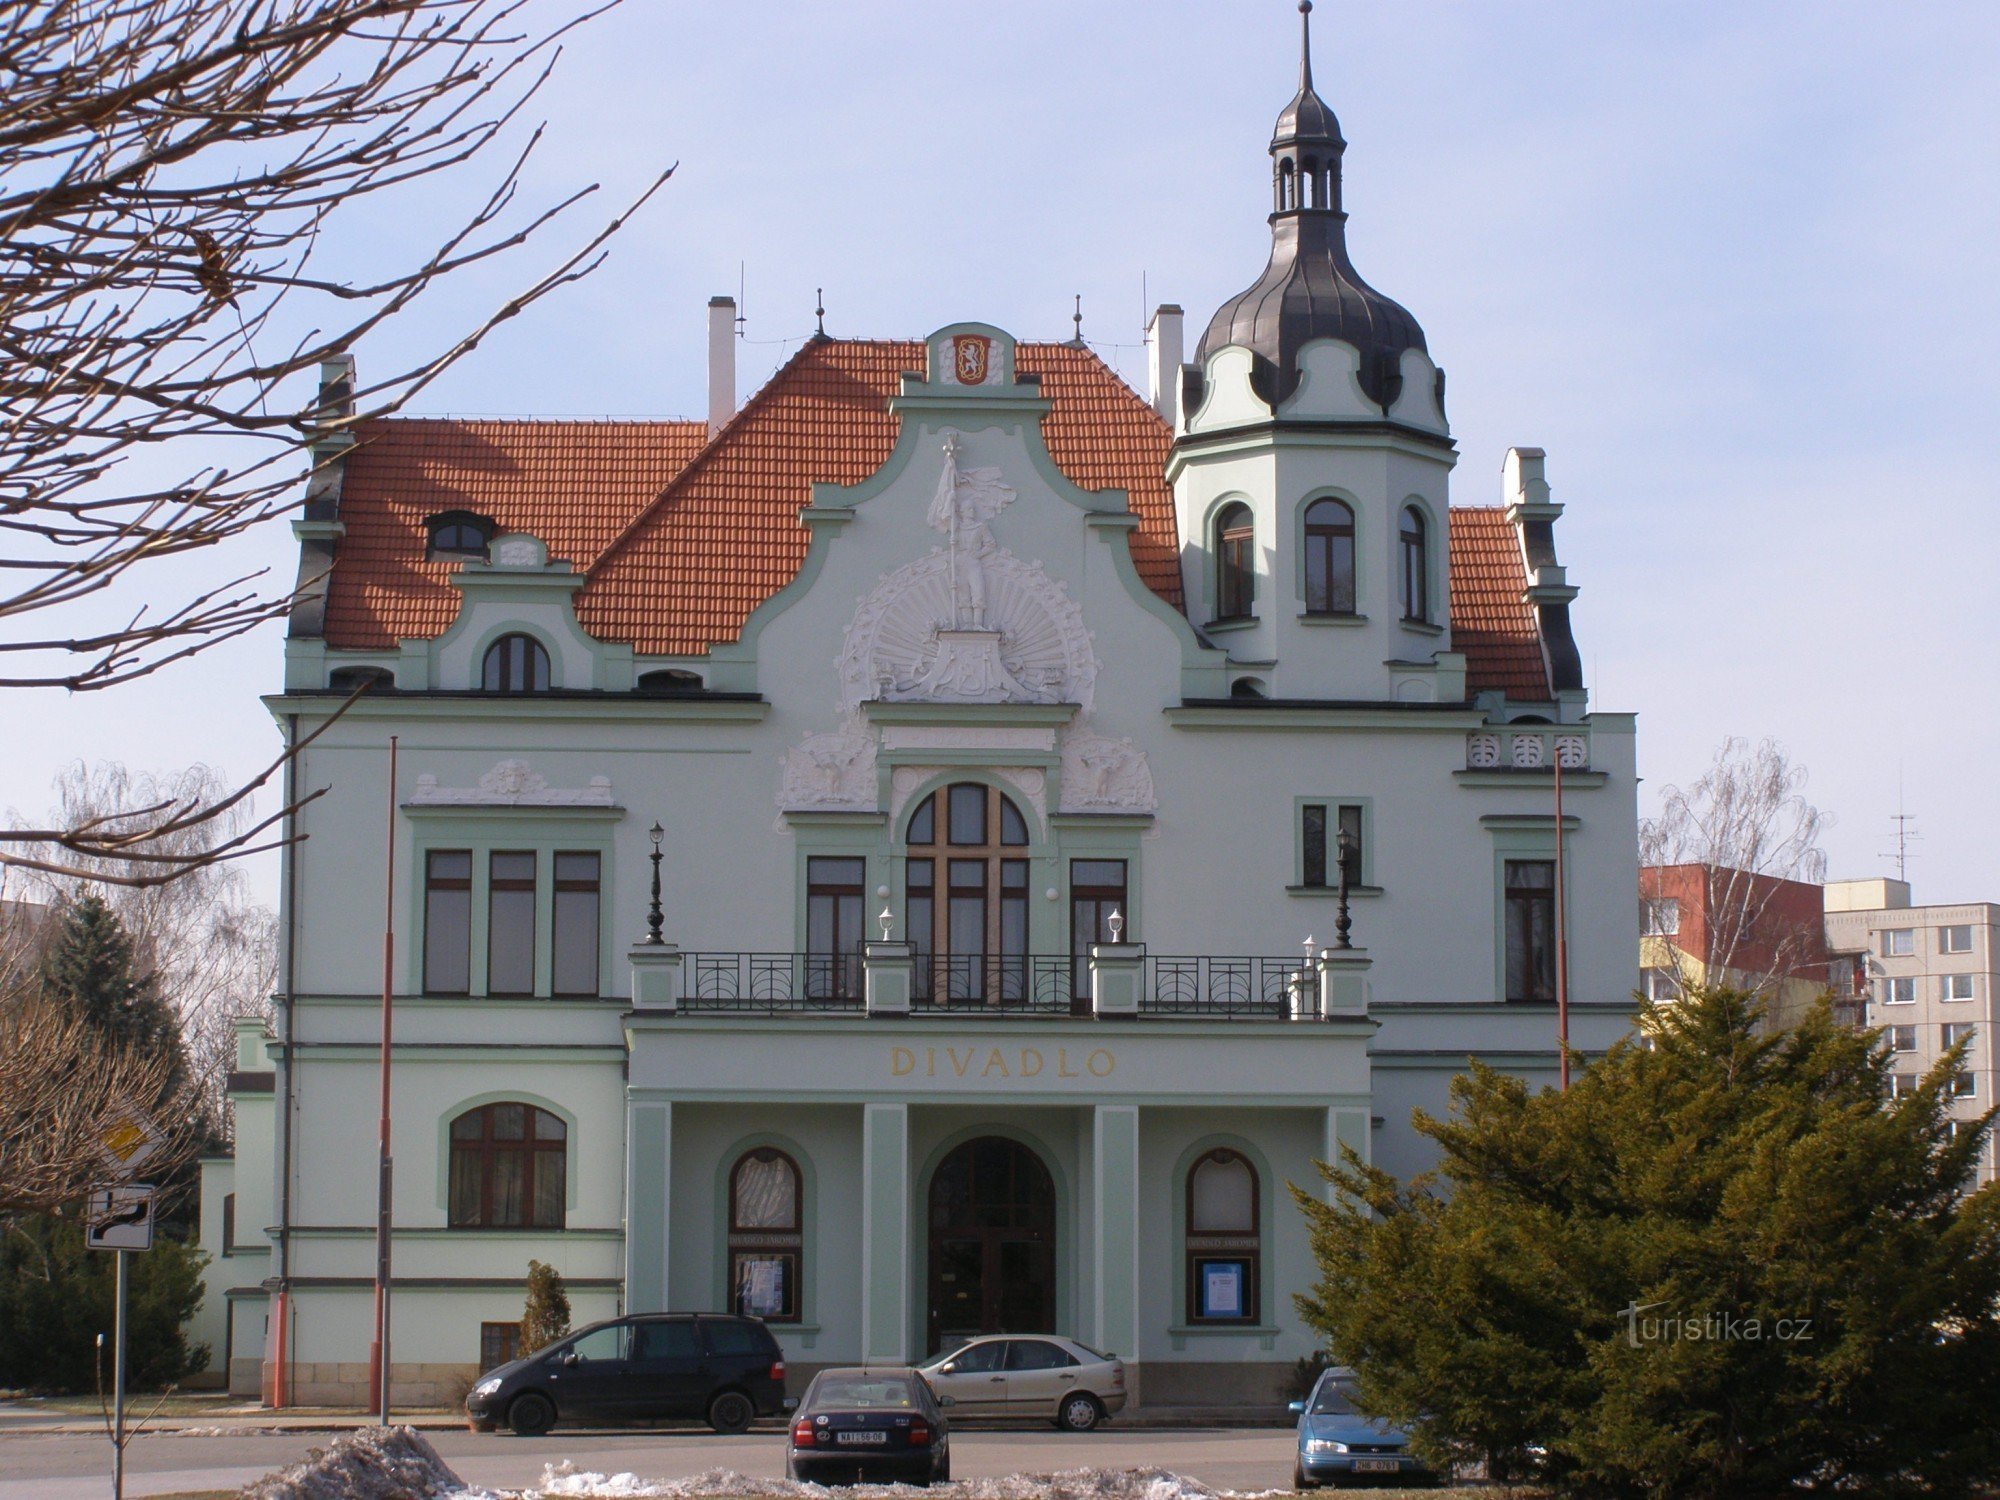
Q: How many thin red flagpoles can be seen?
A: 2